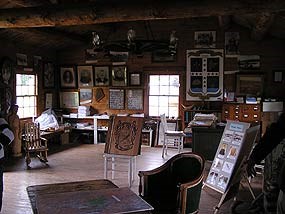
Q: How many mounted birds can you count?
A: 0